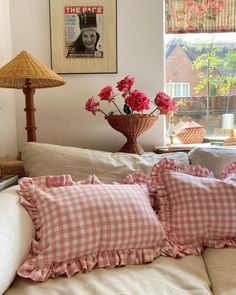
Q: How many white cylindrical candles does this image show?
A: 1